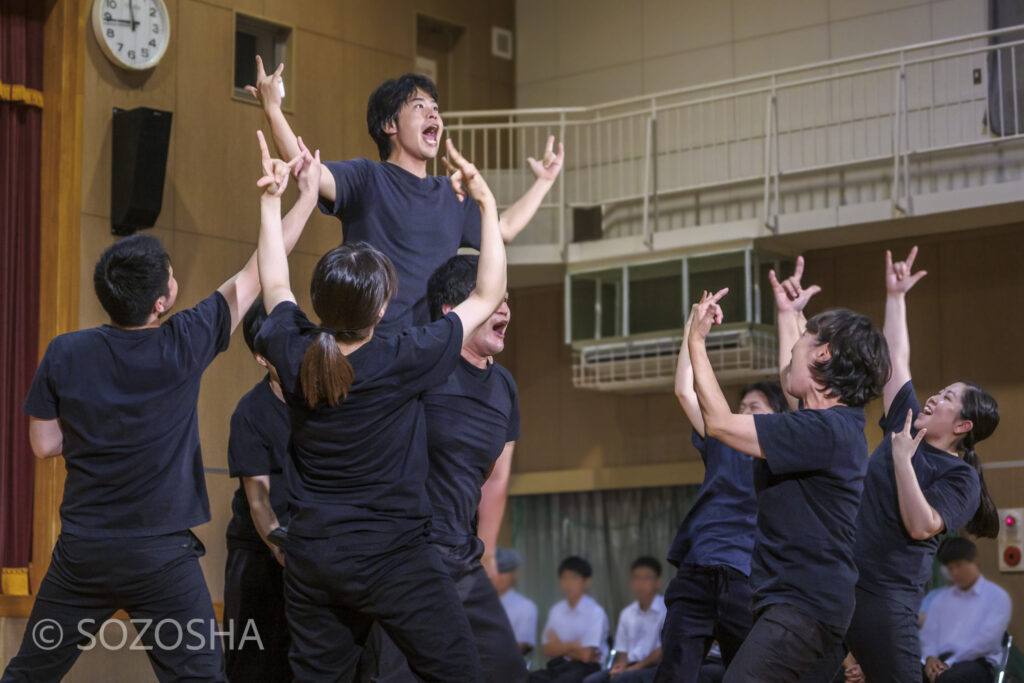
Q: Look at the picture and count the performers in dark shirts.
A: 8